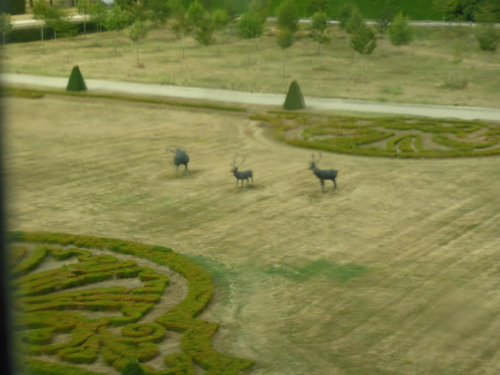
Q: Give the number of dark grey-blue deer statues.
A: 3